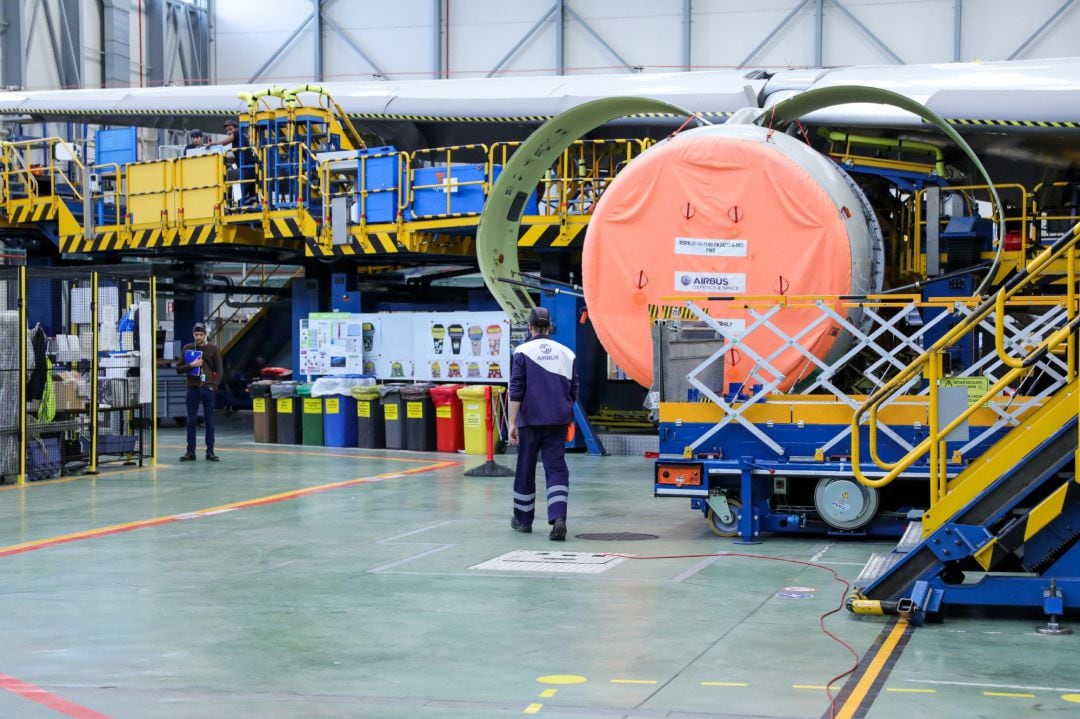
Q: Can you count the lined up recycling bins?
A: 9